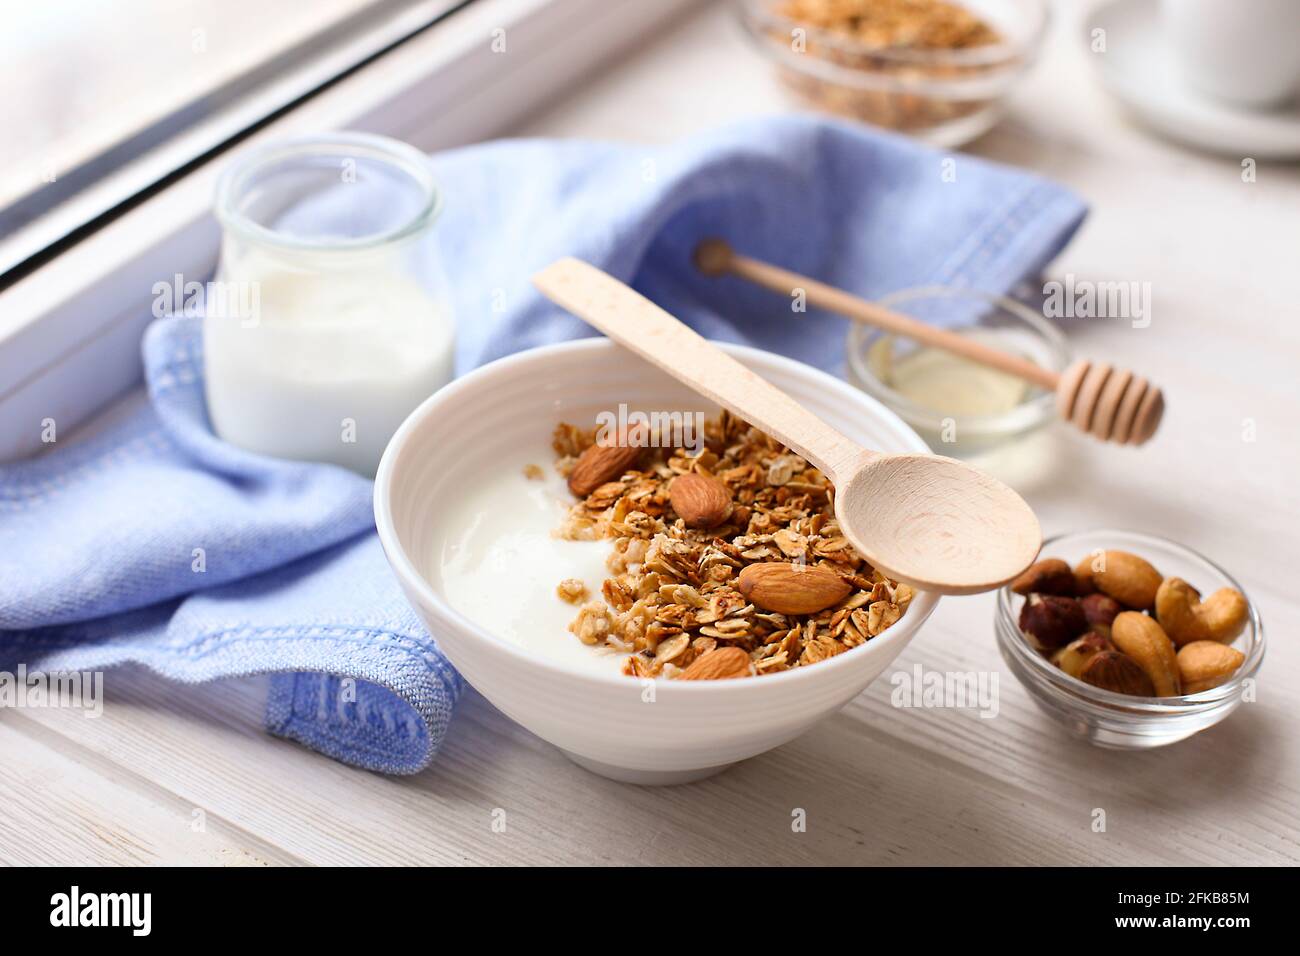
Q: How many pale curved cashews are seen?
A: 4